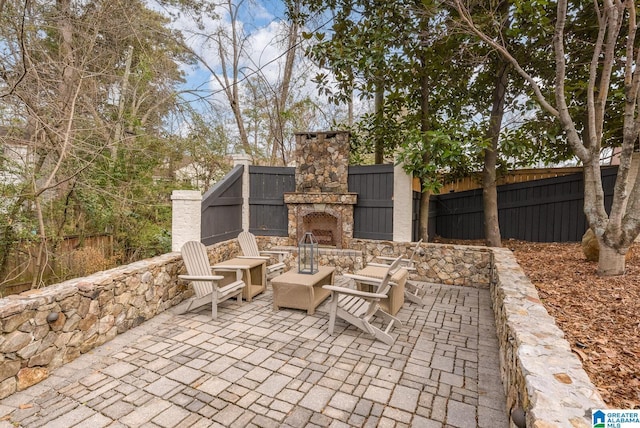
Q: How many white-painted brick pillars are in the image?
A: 3